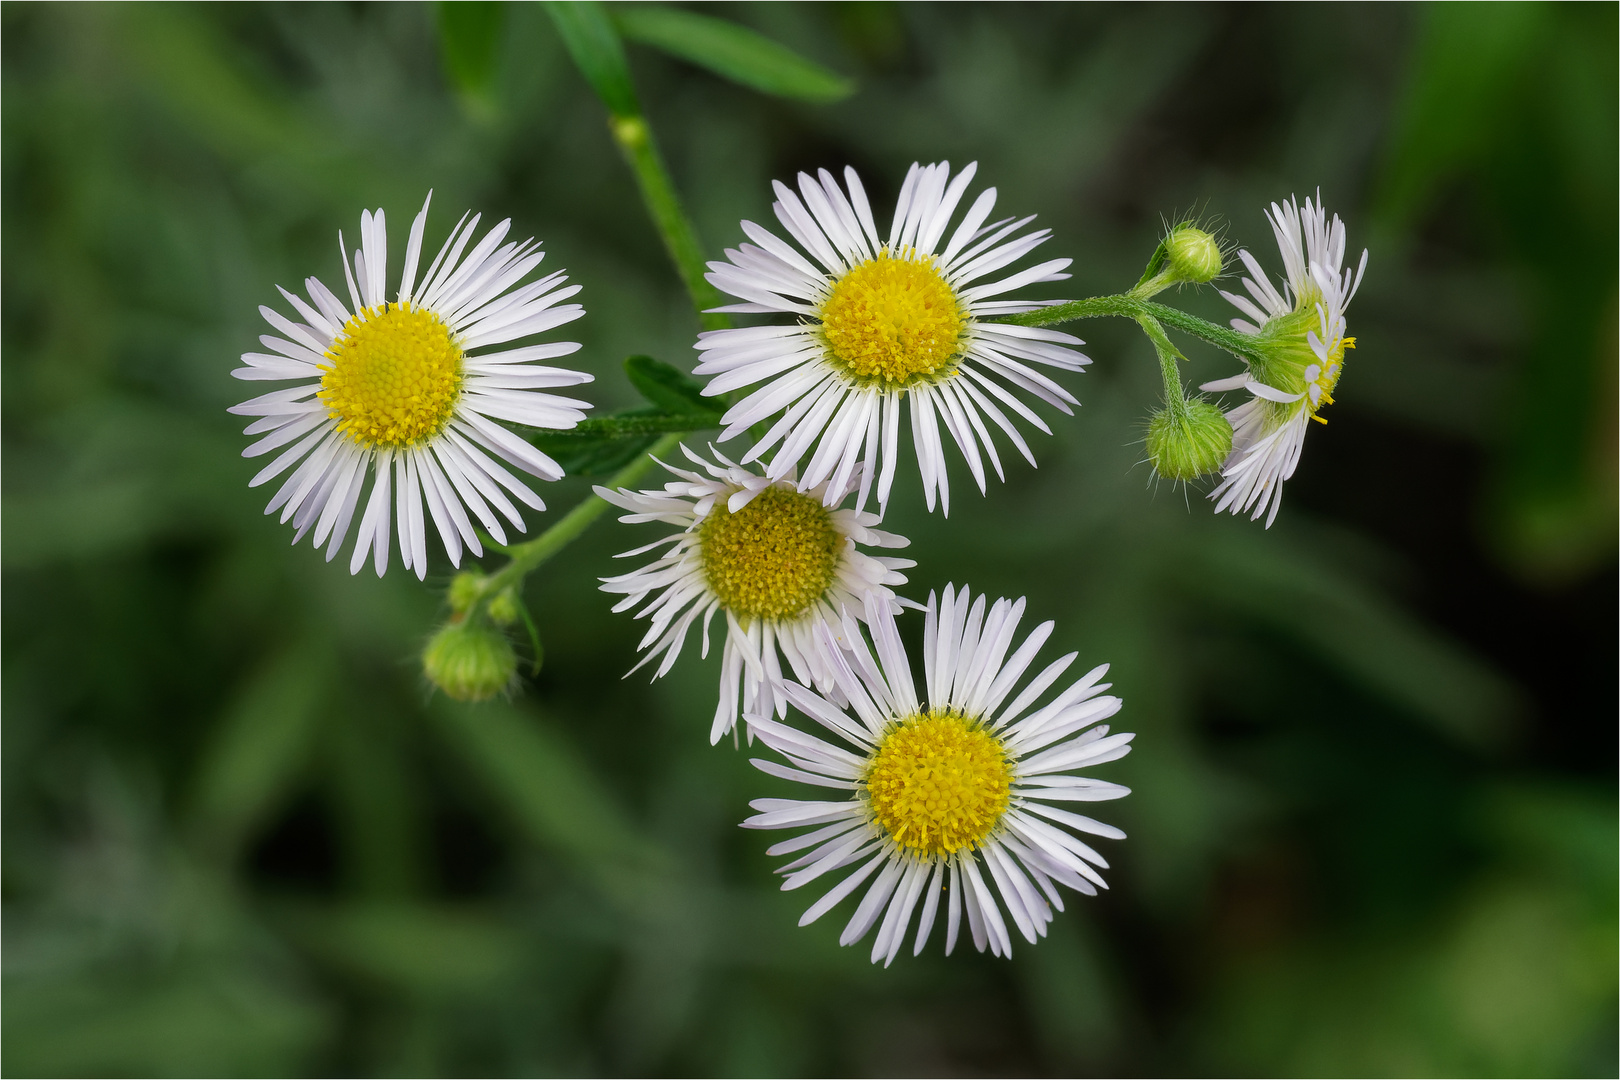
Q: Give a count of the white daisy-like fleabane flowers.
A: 5